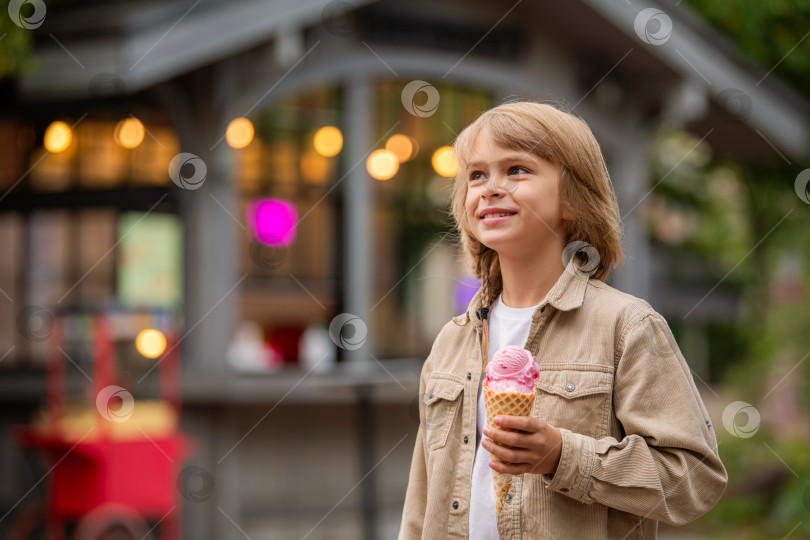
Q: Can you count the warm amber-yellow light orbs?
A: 8